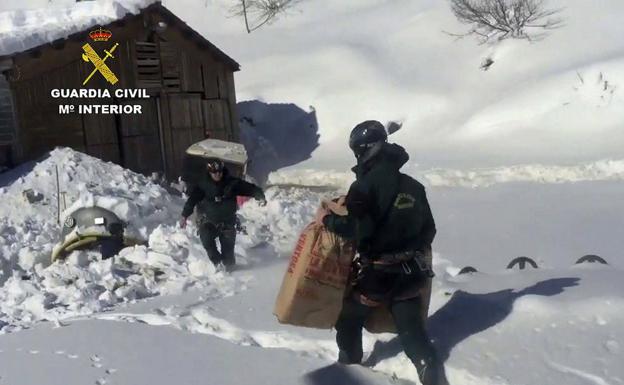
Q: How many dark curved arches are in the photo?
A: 3